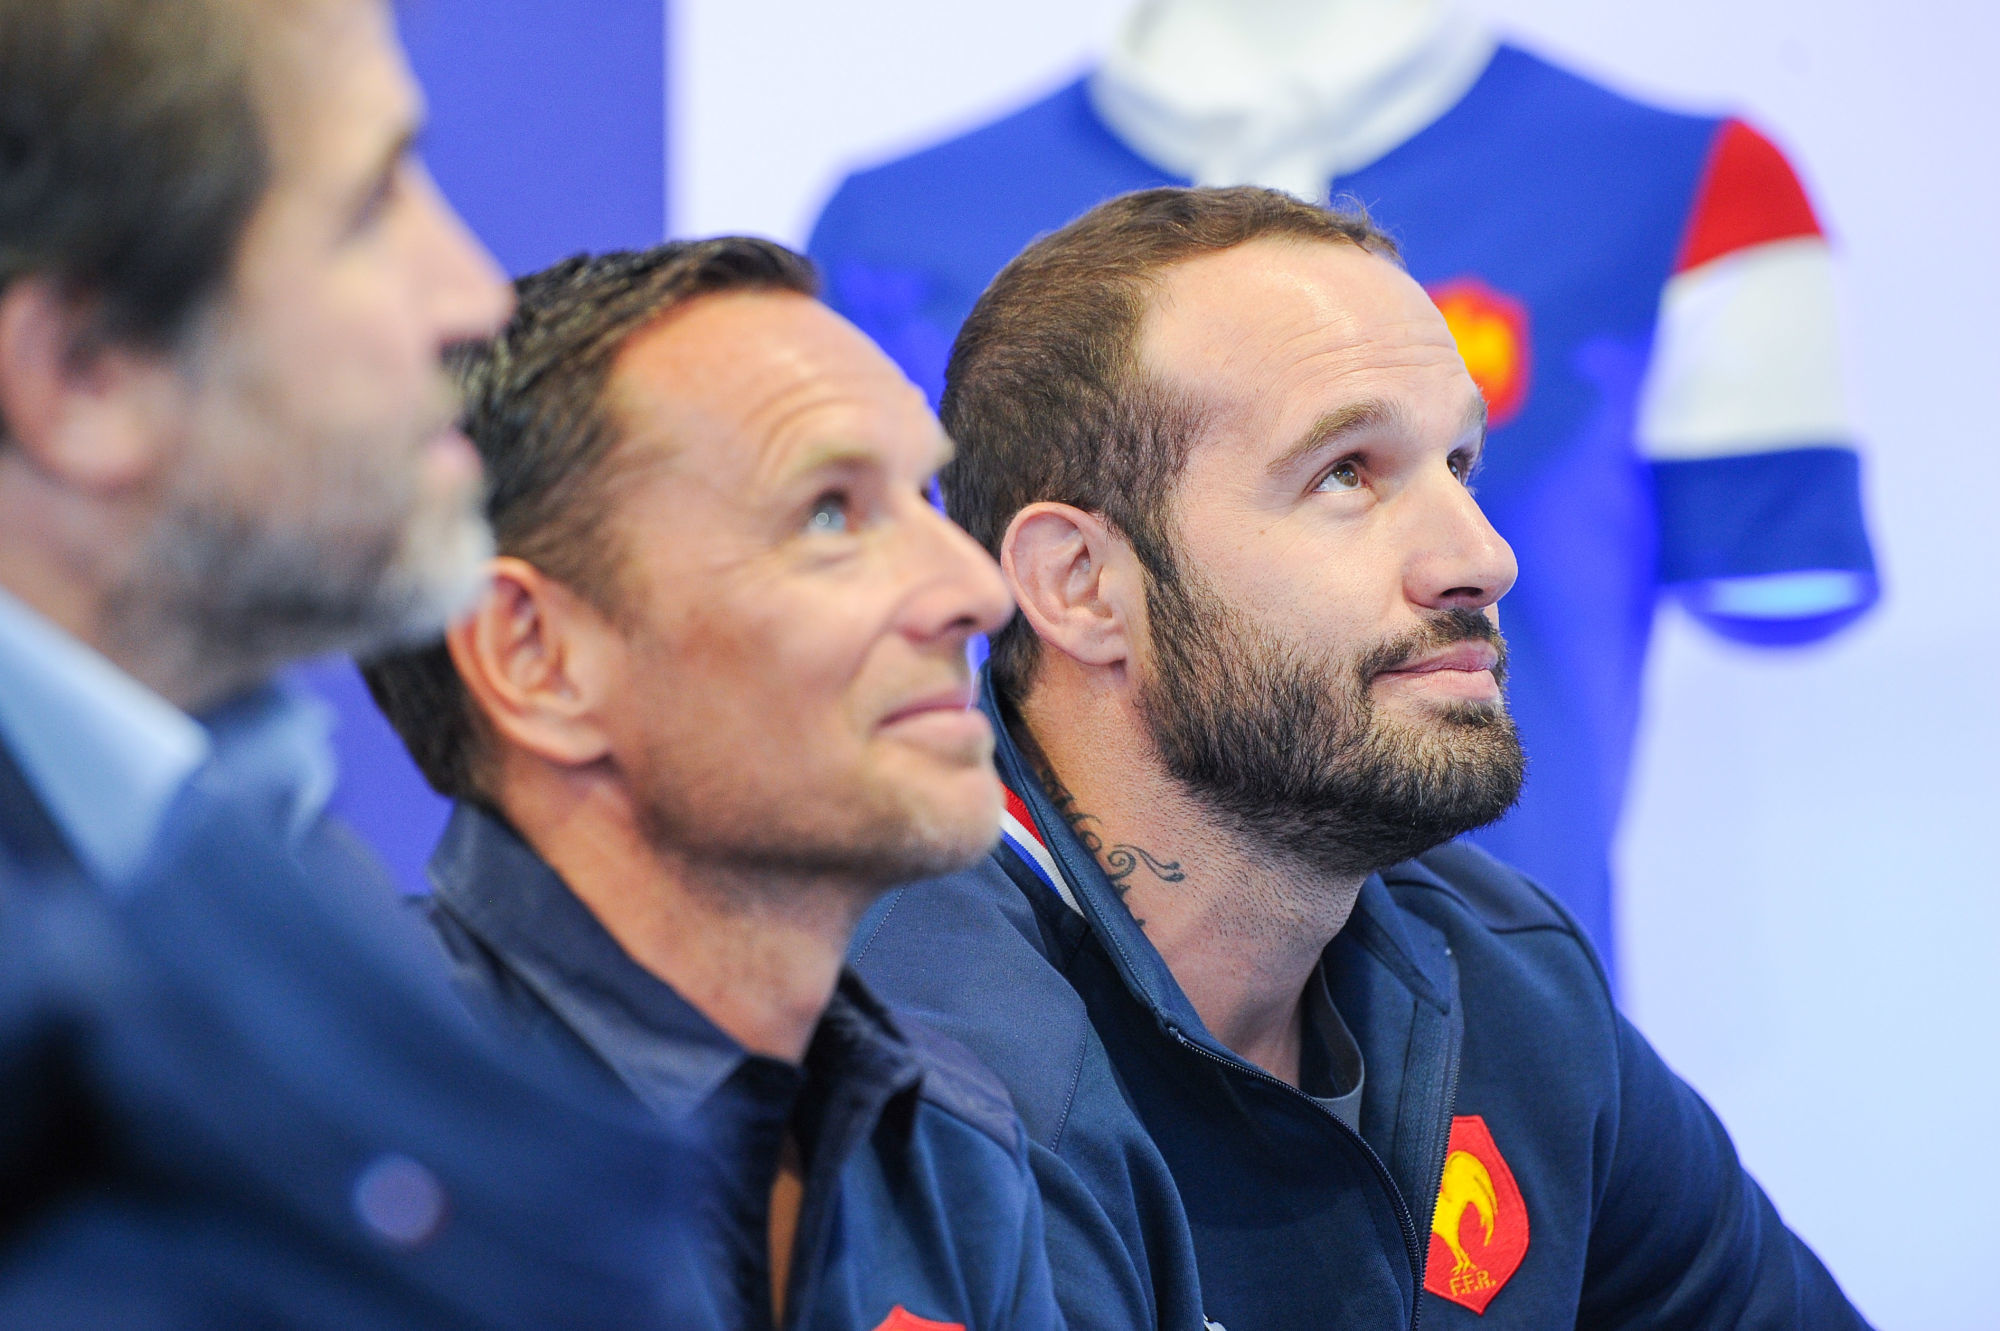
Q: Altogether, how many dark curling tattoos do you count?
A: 1